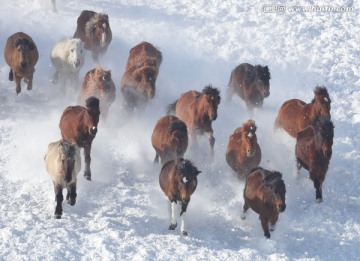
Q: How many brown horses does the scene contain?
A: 14